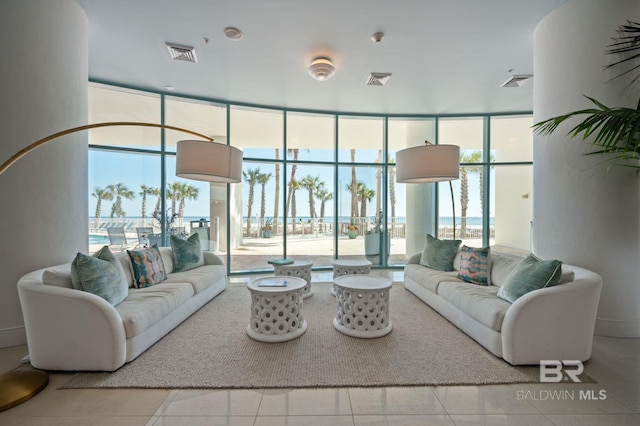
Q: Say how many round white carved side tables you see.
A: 4